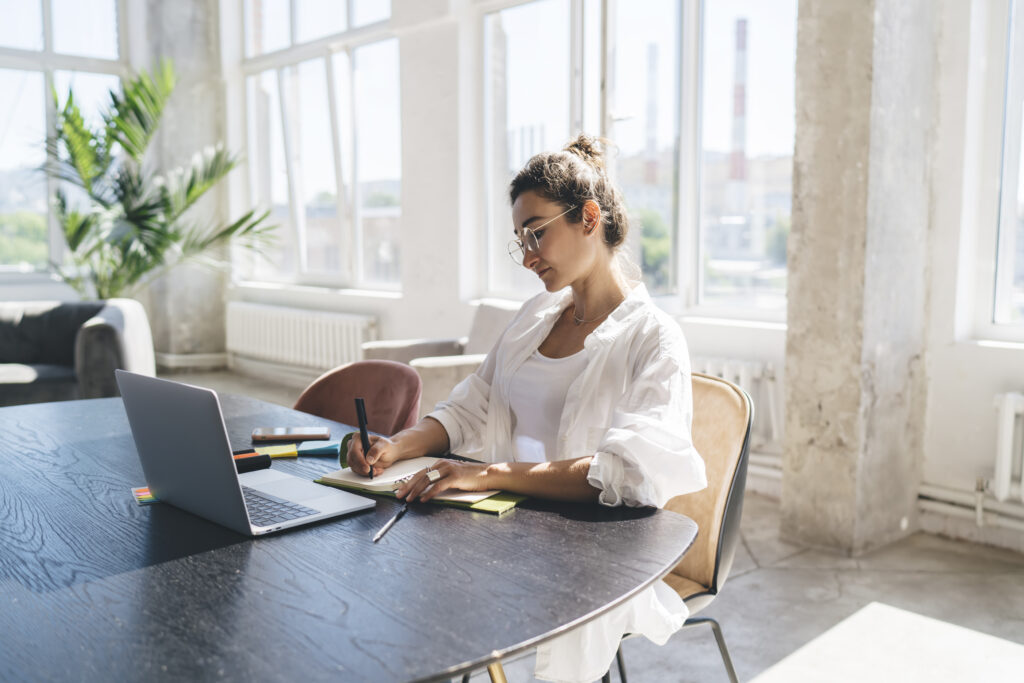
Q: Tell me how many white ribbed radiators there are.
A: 3